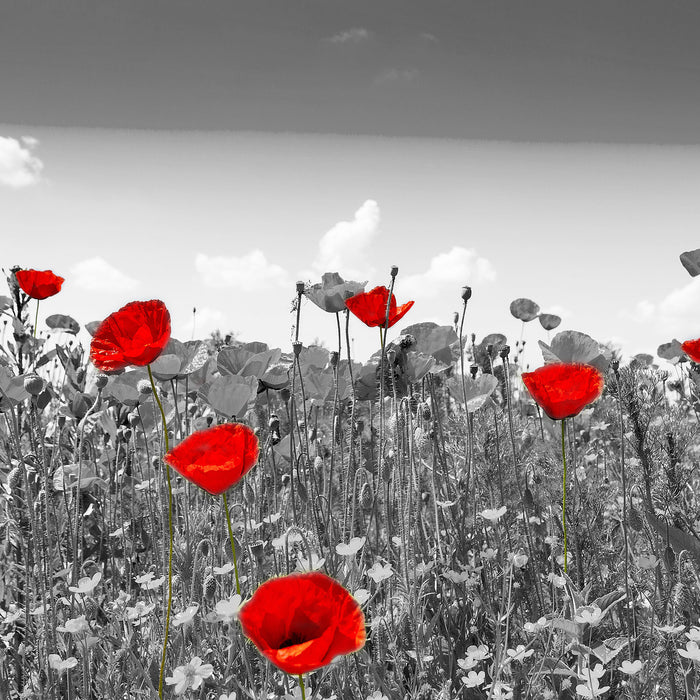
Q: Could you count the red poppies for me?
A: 7